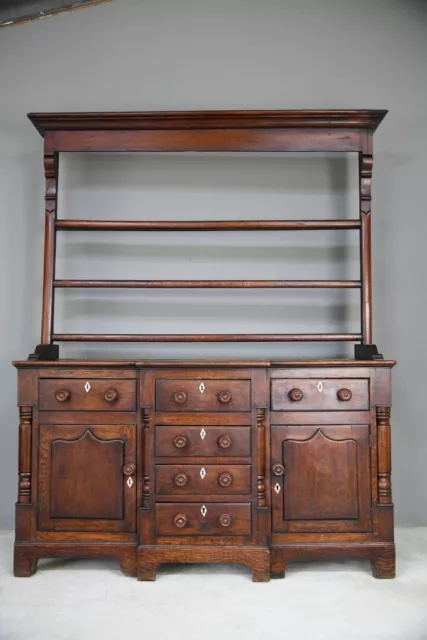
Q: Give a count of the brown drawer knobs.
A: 12